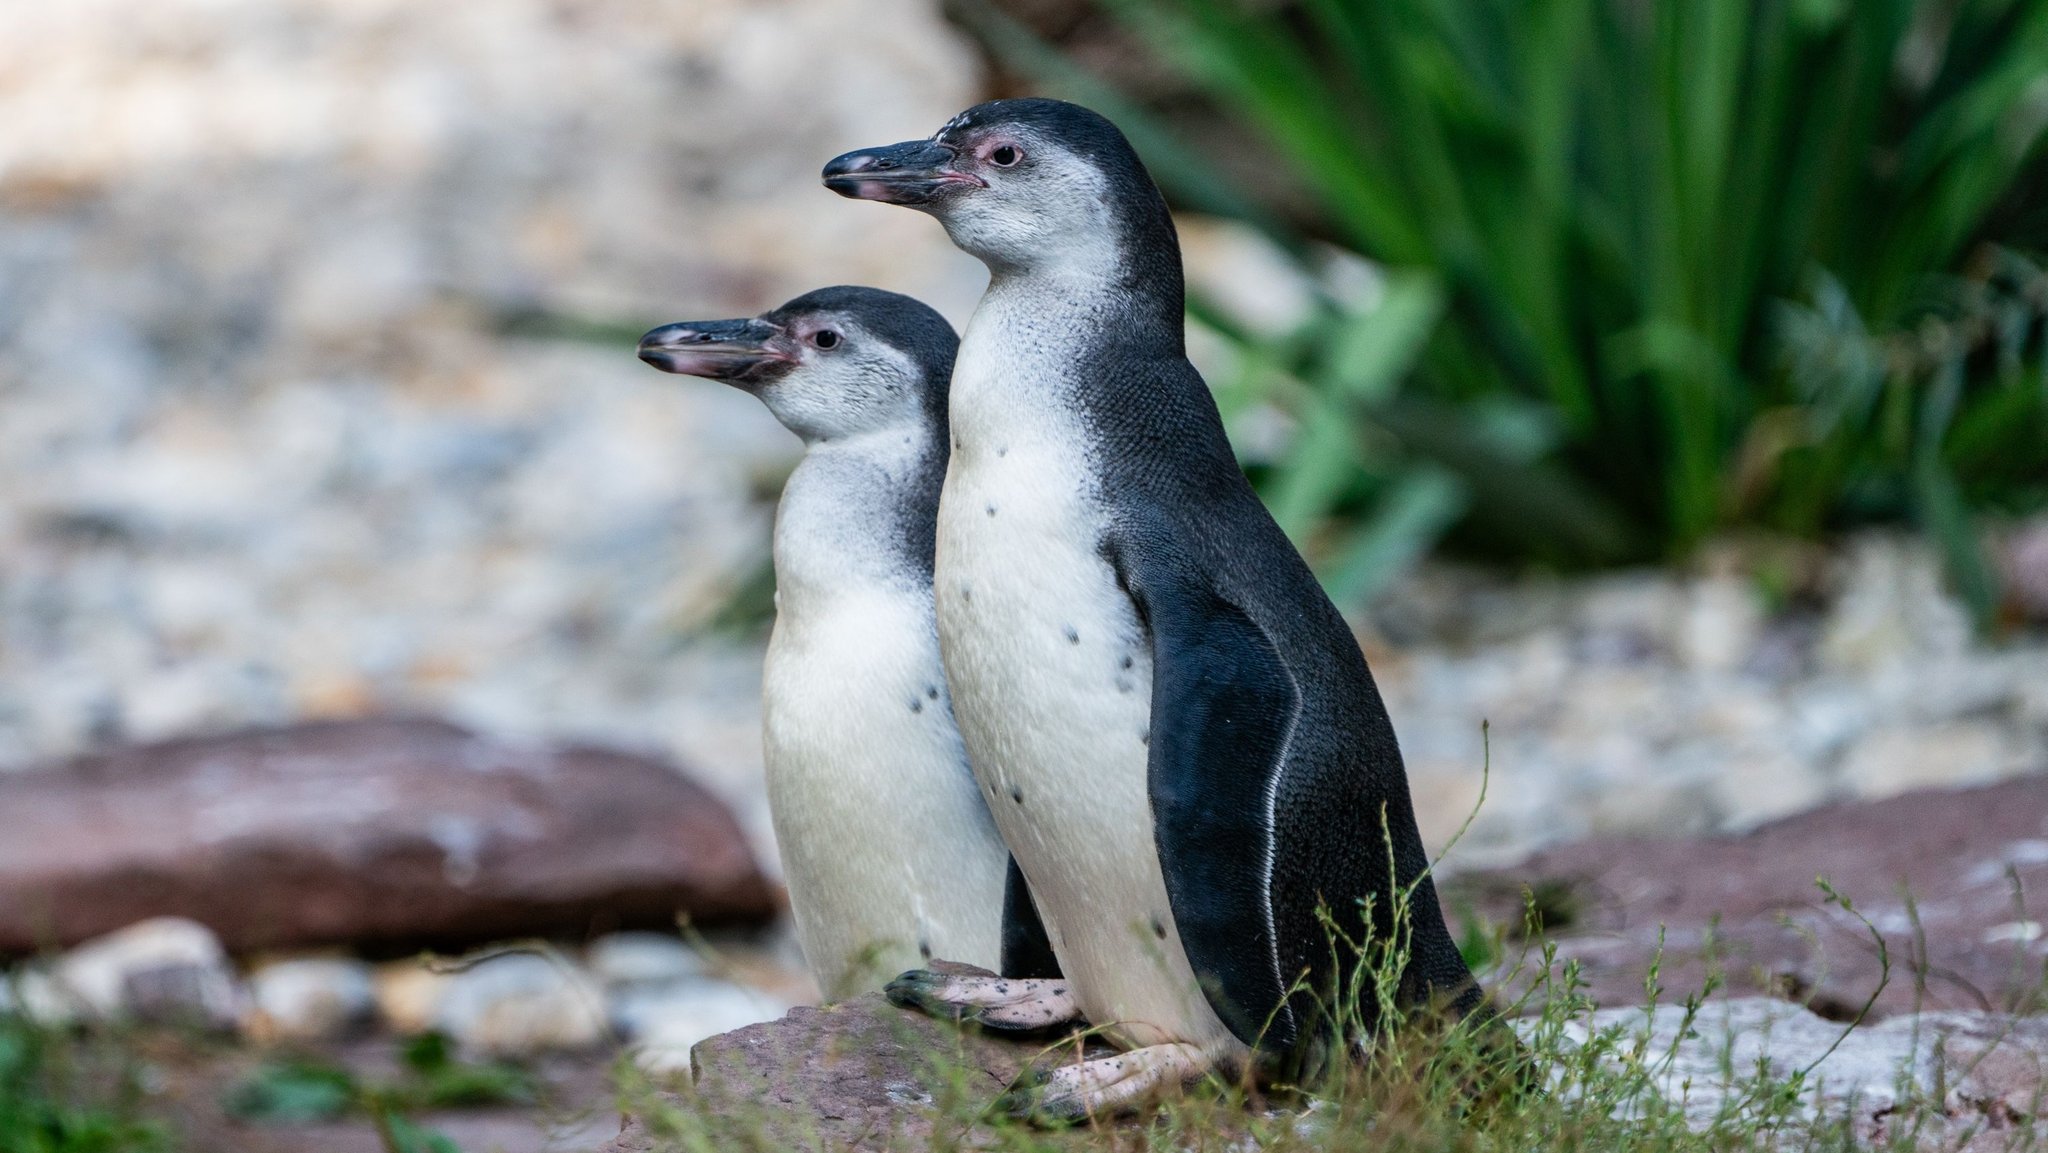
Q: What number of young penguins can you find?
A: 2